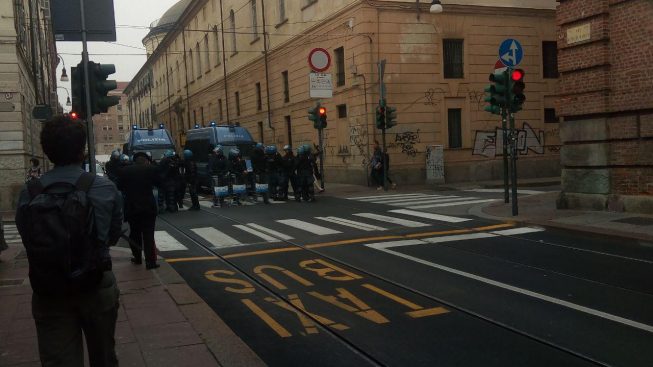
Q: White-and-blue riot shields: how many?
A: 3